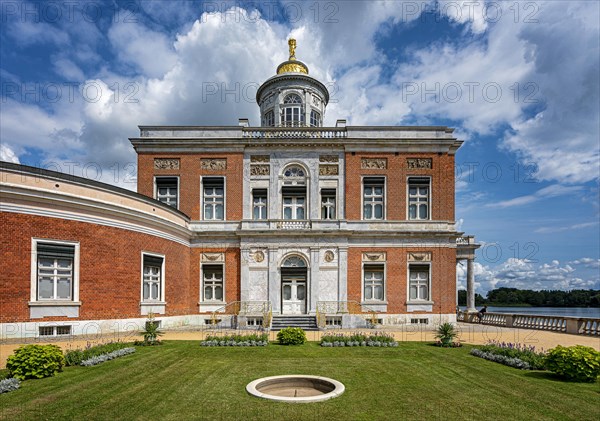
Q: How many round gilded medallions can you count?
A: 2